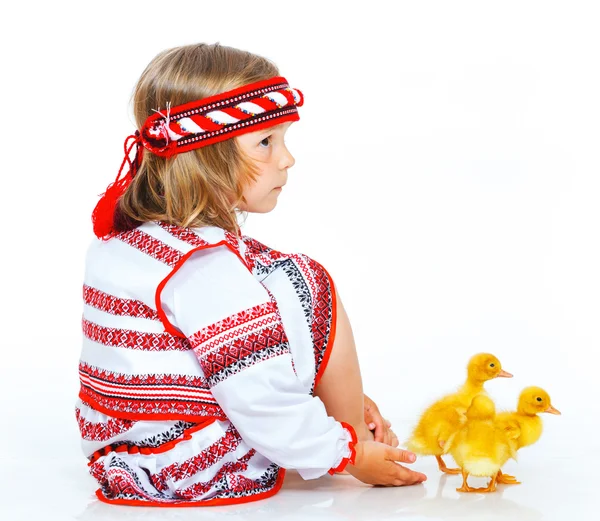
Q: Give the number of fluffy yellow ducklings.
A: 3